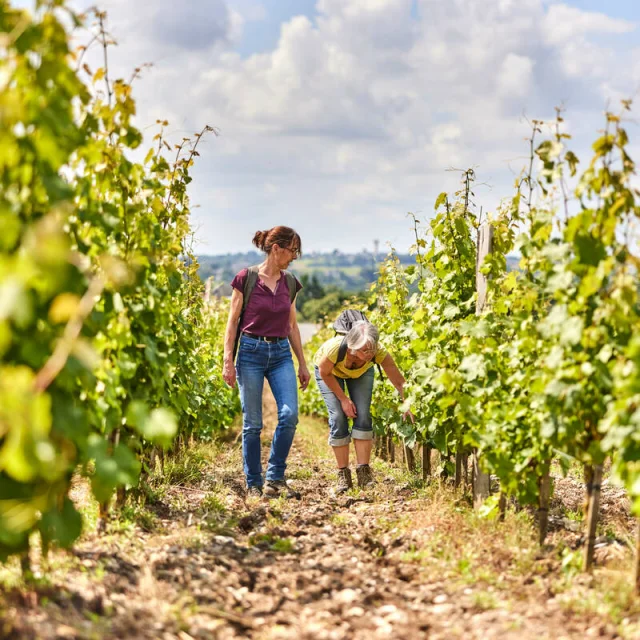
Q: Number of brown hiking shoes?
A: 4